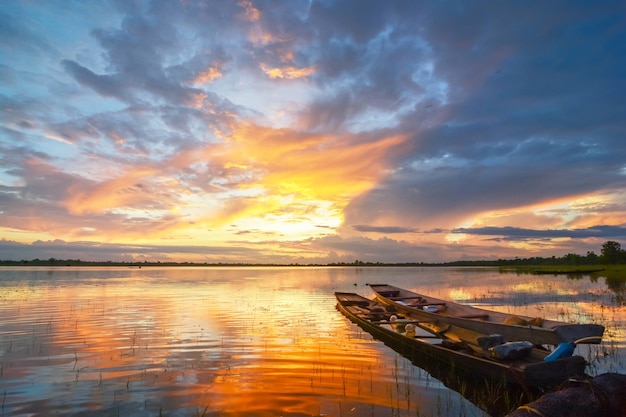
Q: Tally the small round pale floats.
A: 2